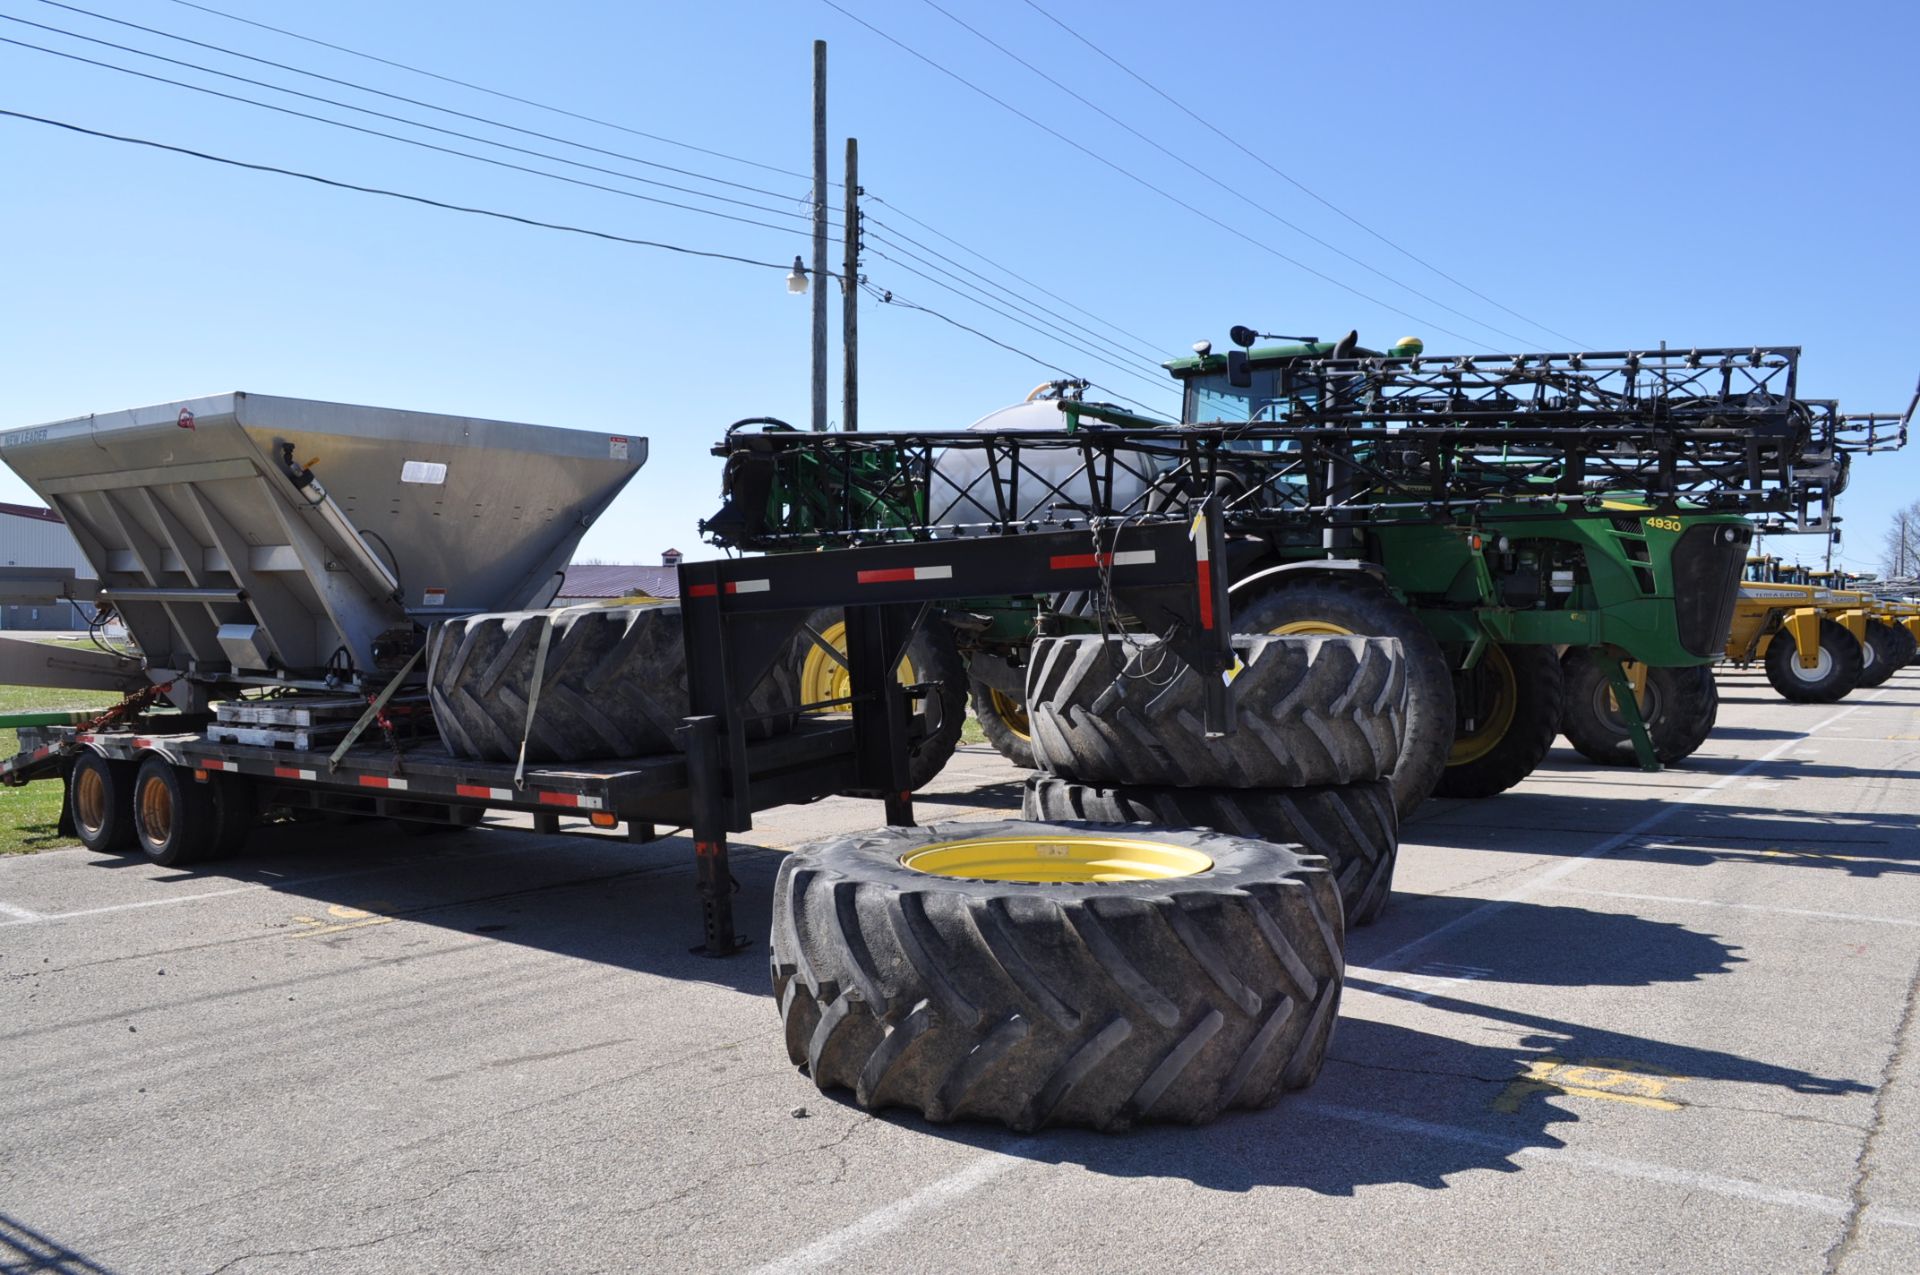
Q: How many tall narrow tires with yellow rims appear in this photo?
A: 4